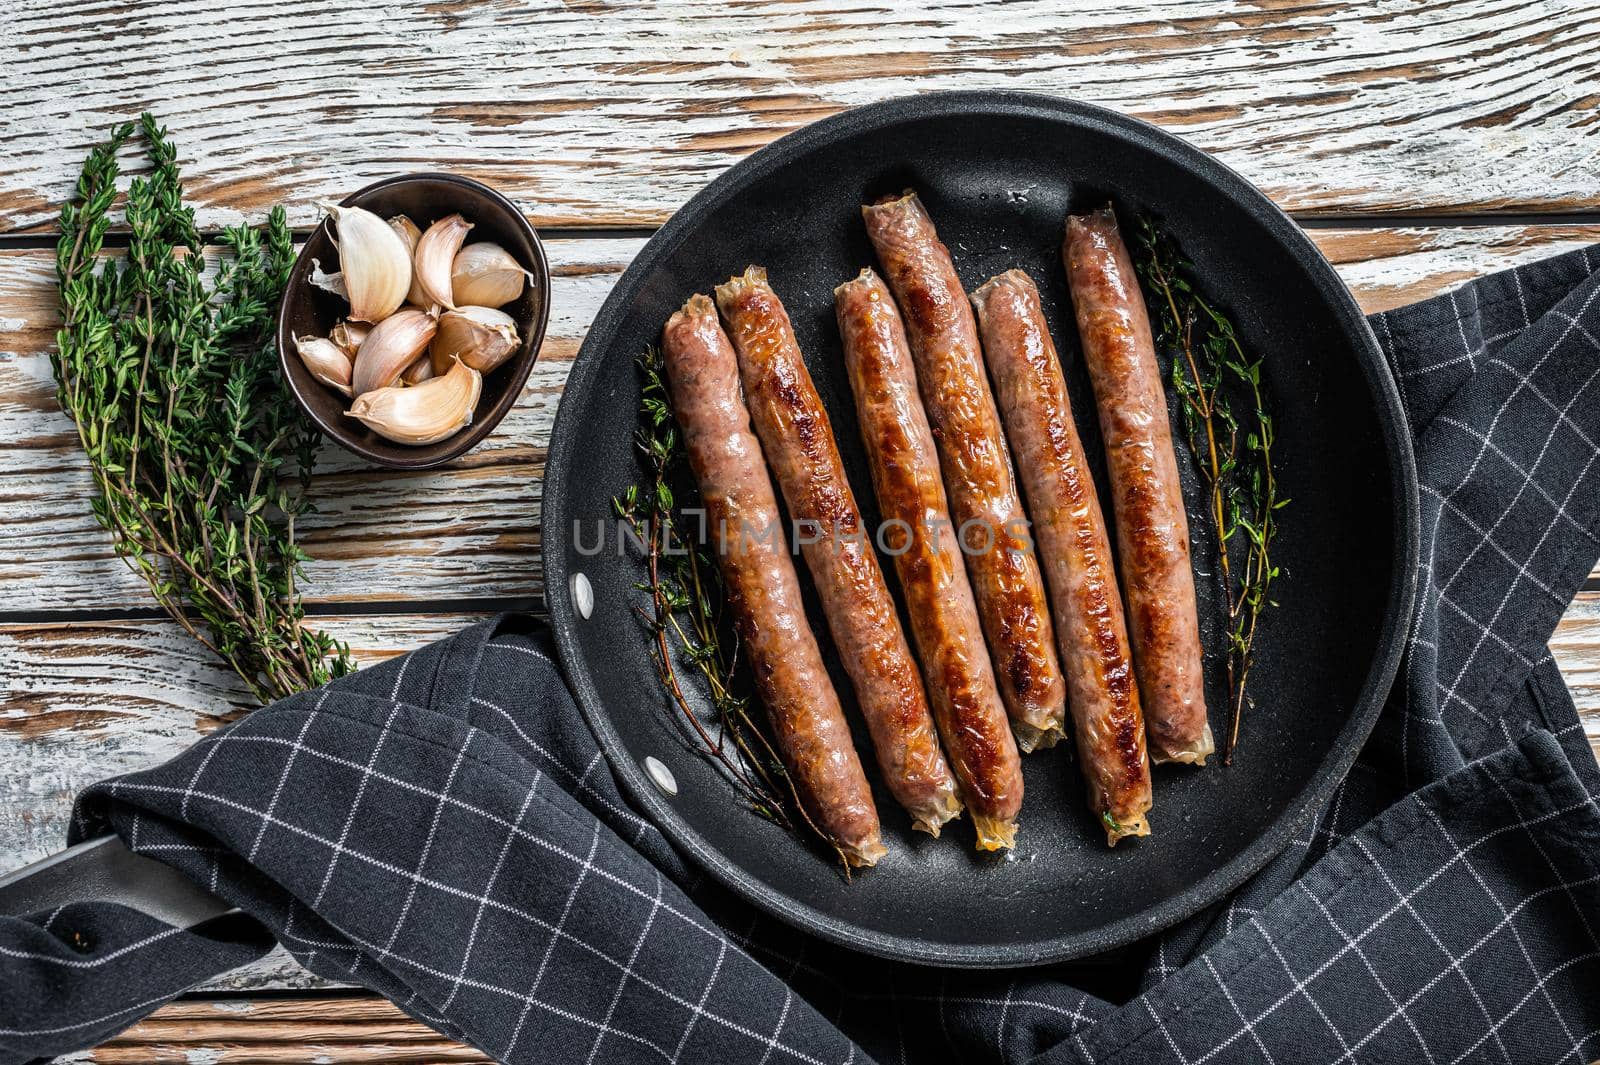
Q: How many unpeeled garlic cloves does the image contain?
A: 10